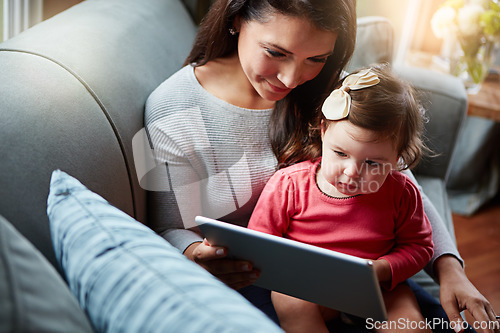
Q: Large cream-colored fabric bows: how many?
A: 1